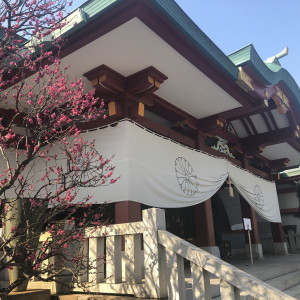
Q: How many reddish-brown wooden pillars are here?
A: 4